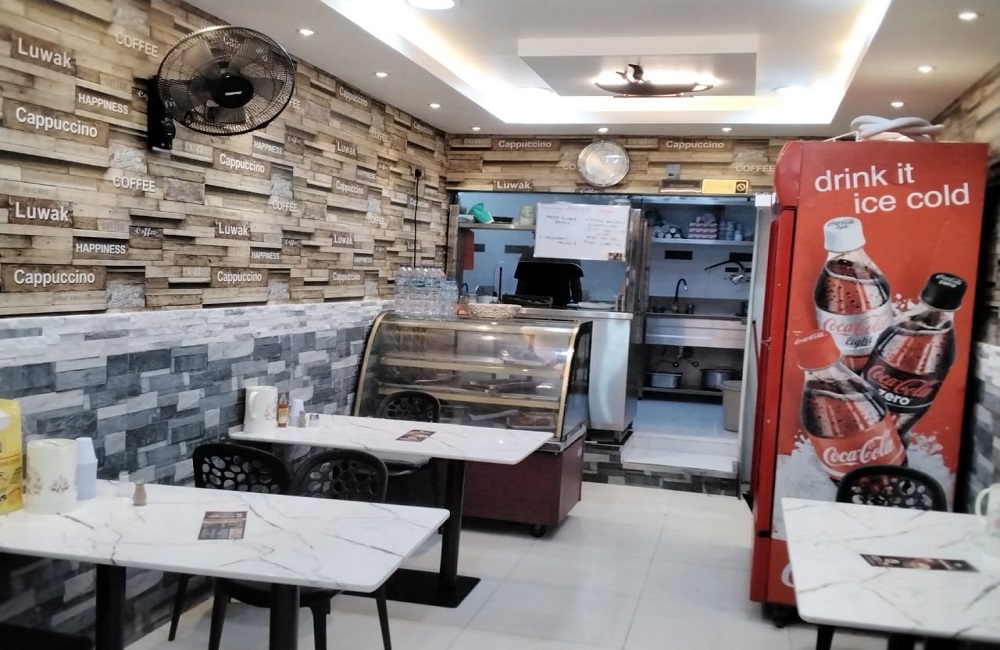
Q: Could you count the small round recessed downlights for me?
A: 9